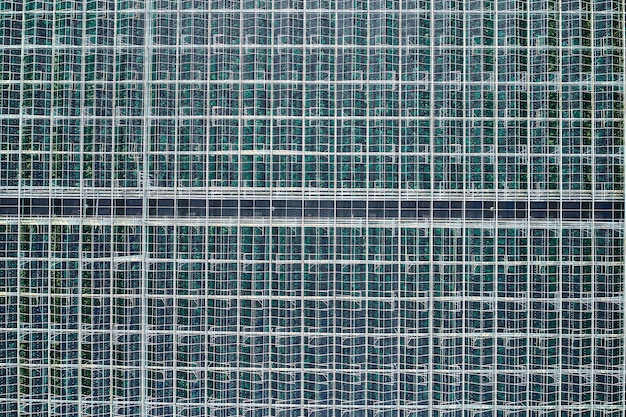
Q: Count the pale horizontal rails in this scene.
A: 12